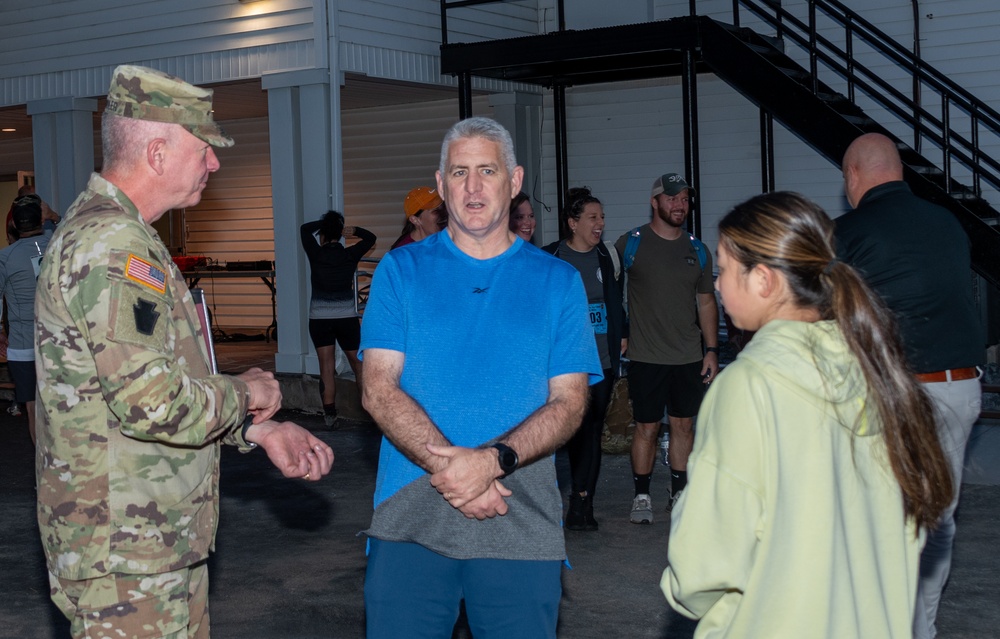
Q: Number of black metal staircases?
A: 1